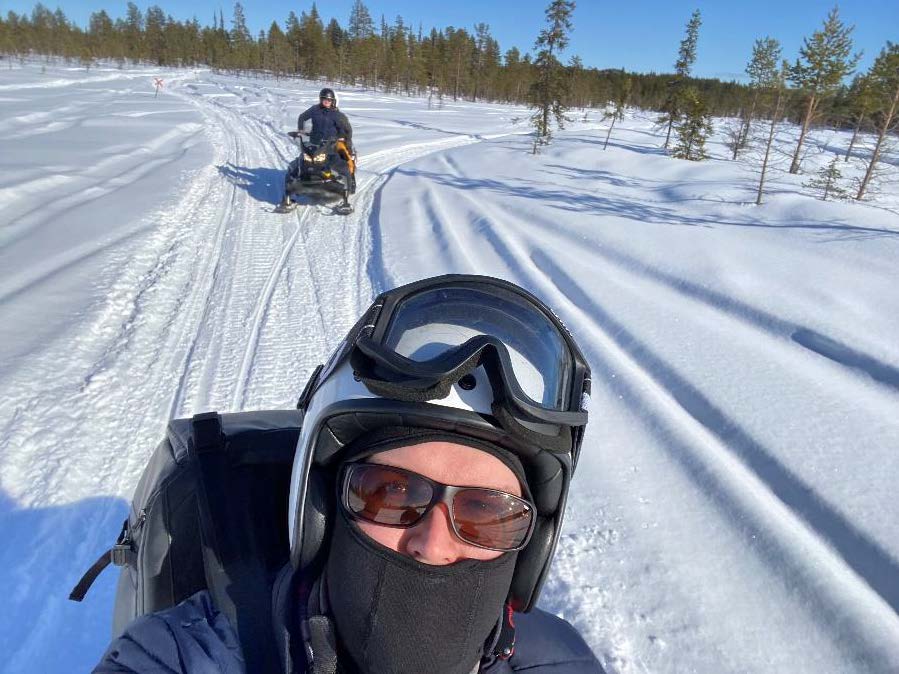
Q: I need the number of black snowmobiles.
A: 1